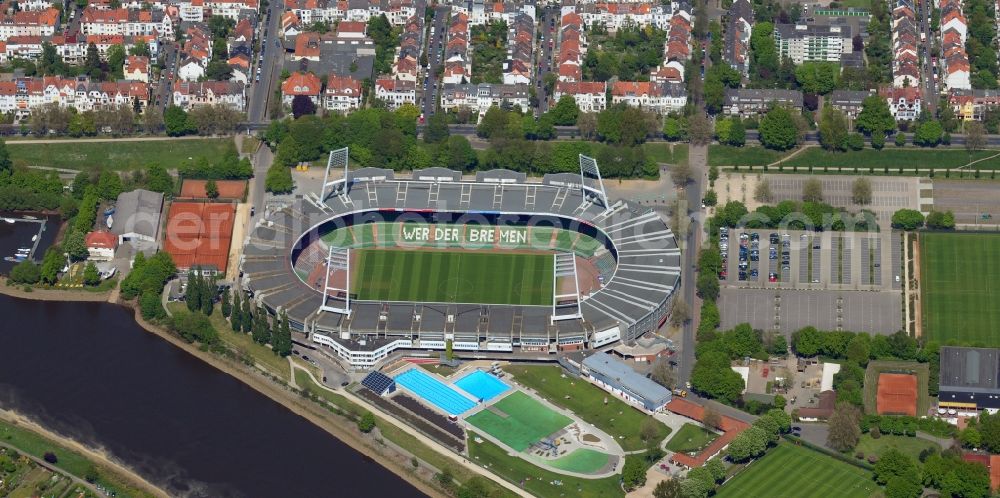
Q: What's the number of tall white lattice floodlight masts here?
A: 4